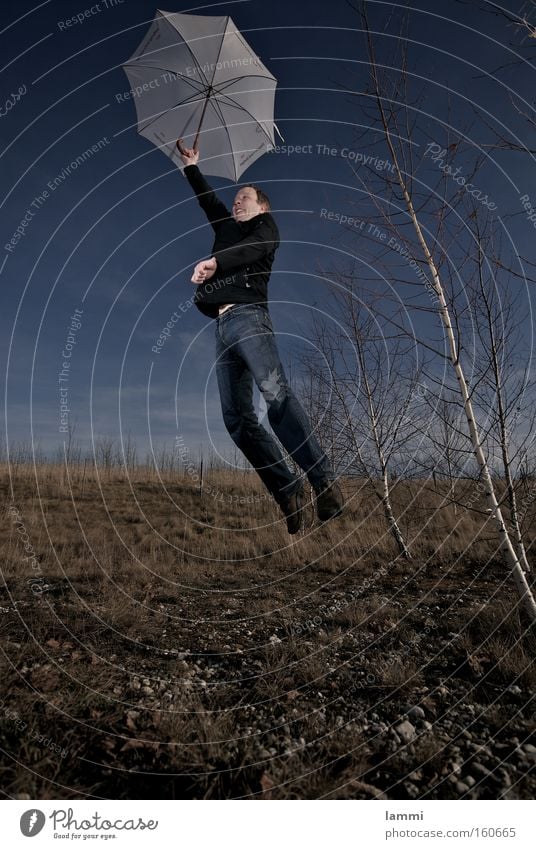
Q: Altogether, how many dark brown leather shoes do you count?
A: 2